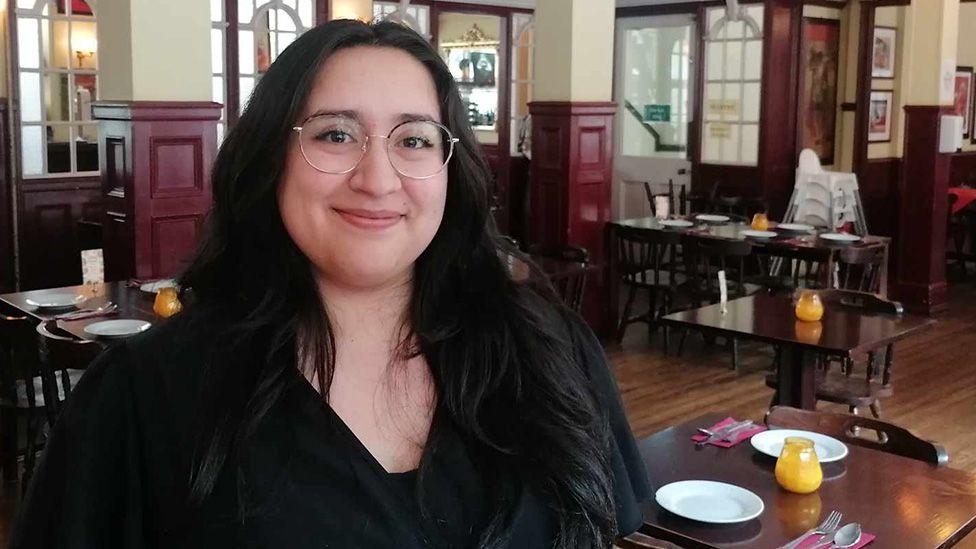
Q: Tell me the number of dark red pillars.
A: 3